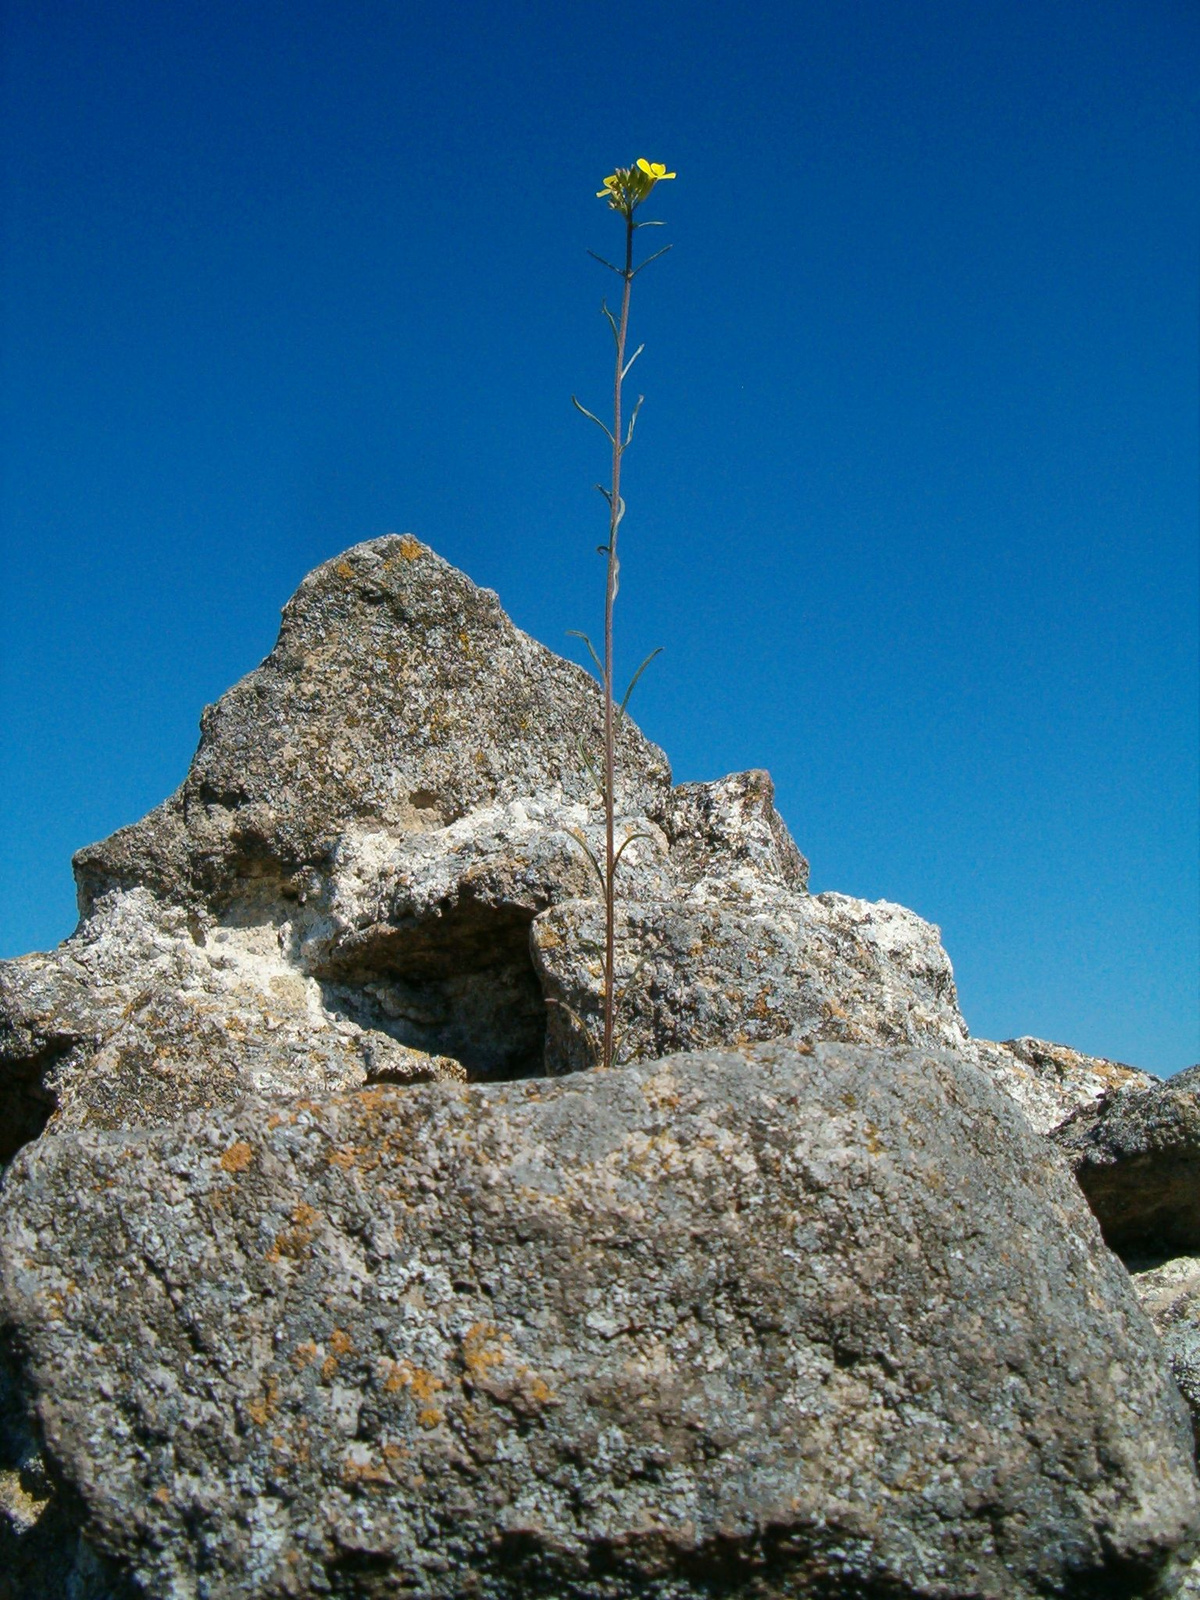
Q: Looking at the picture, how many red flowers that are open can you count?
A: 0